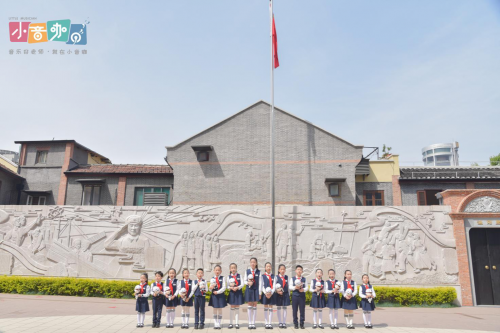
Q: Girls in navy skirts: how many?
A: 12